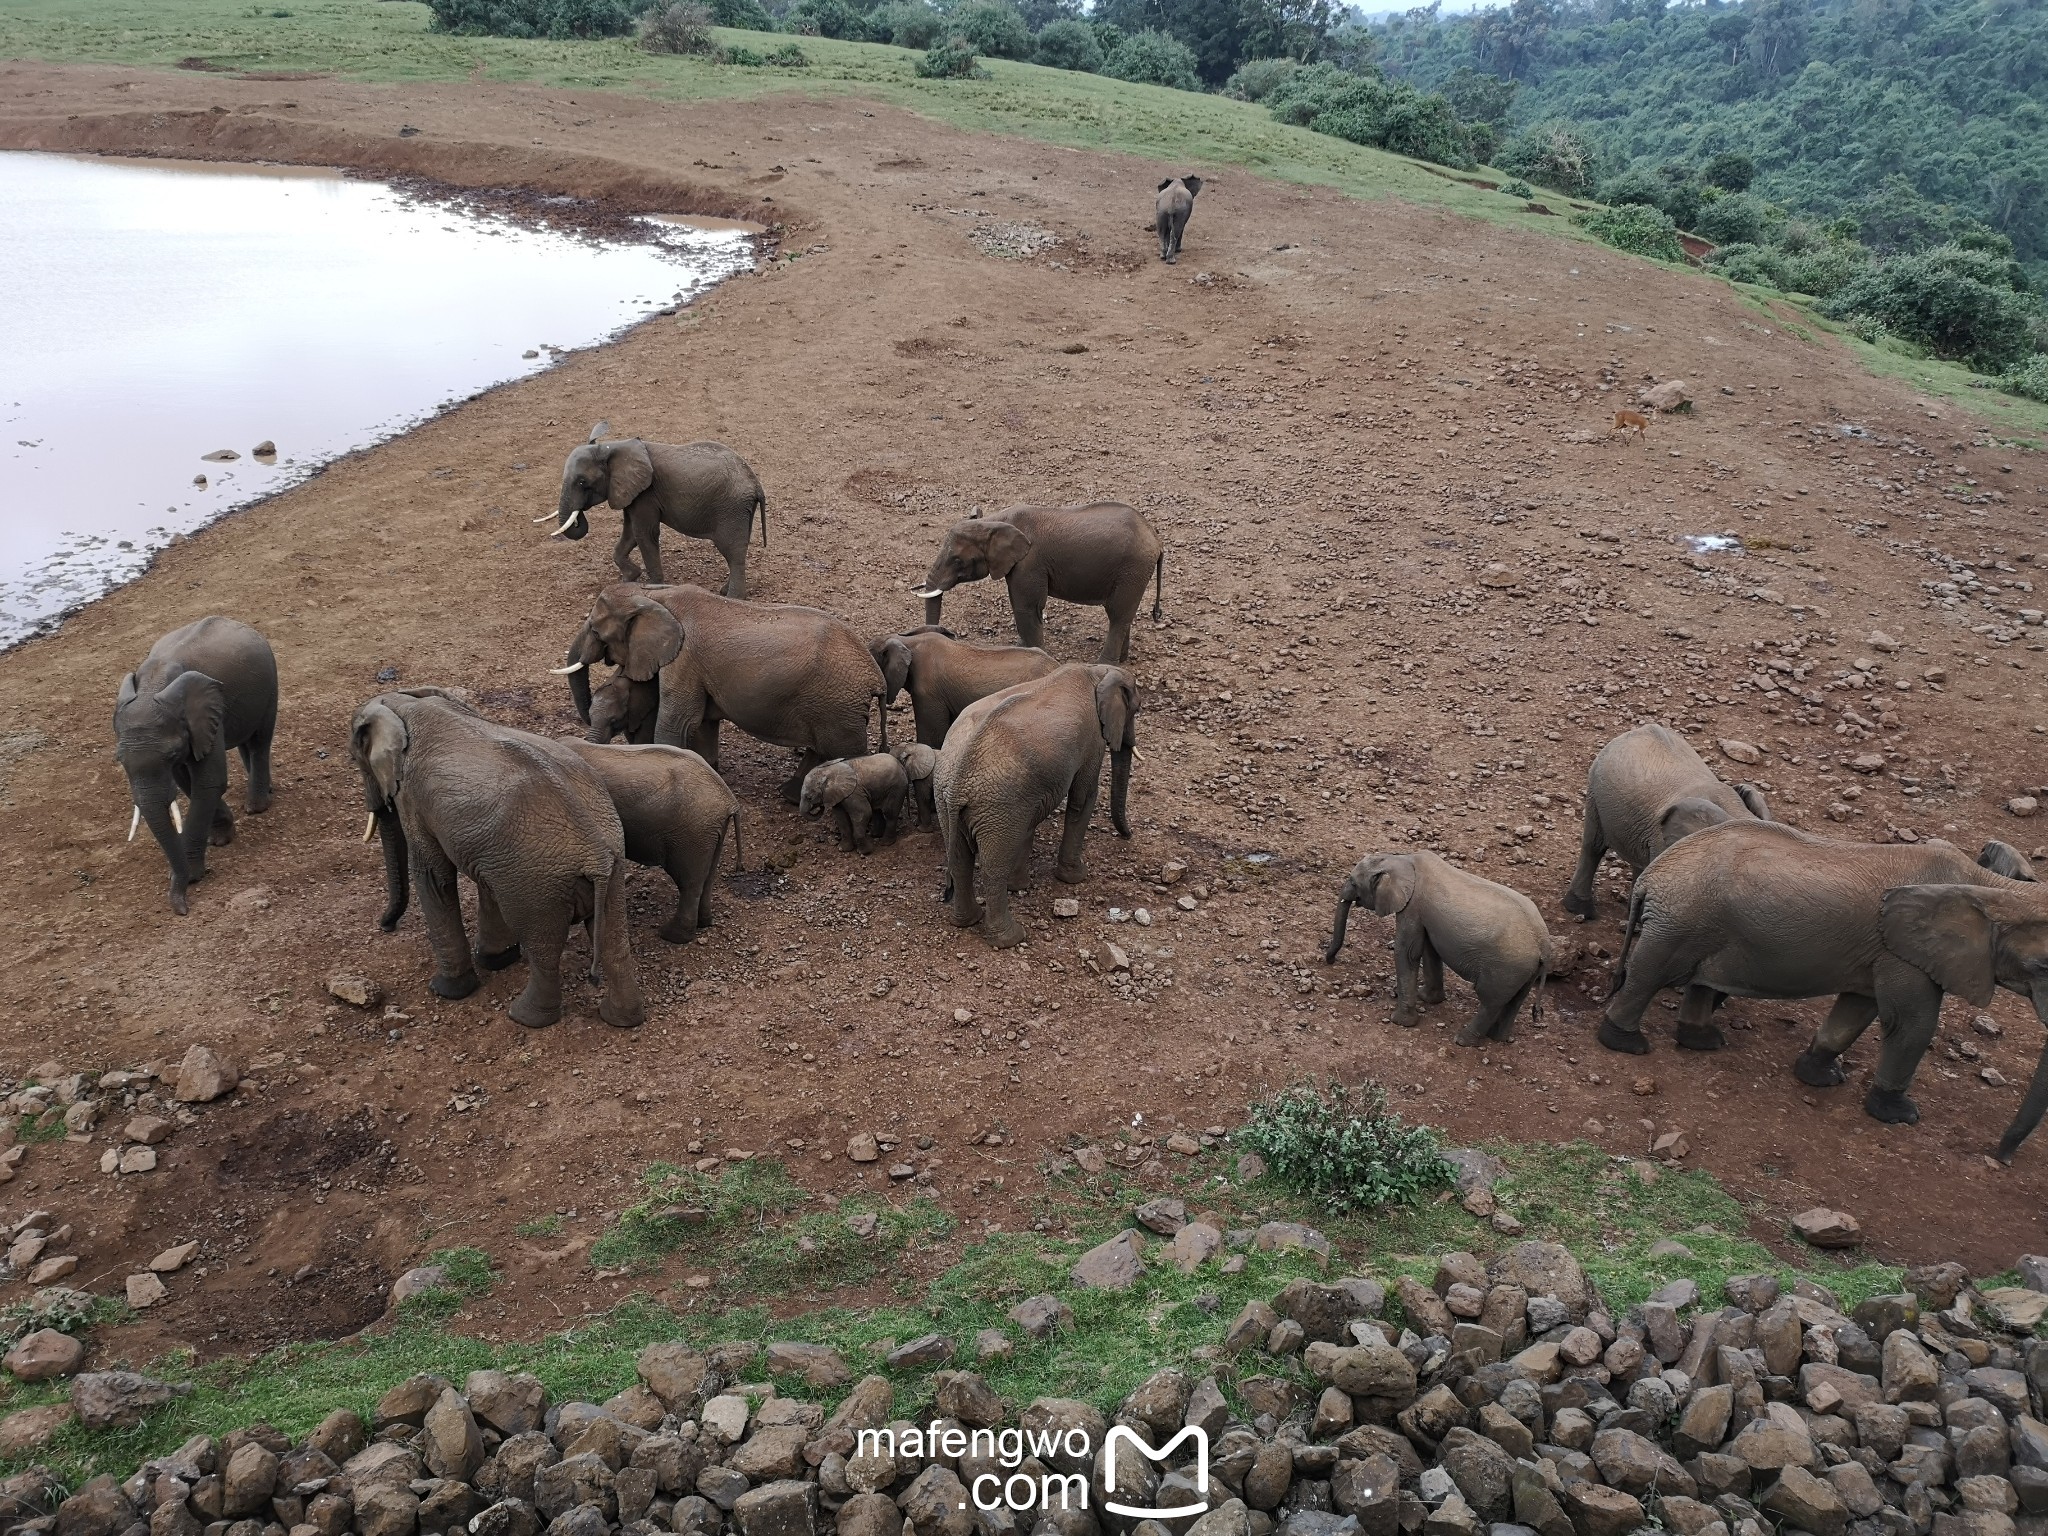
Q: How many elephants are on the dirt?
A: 15